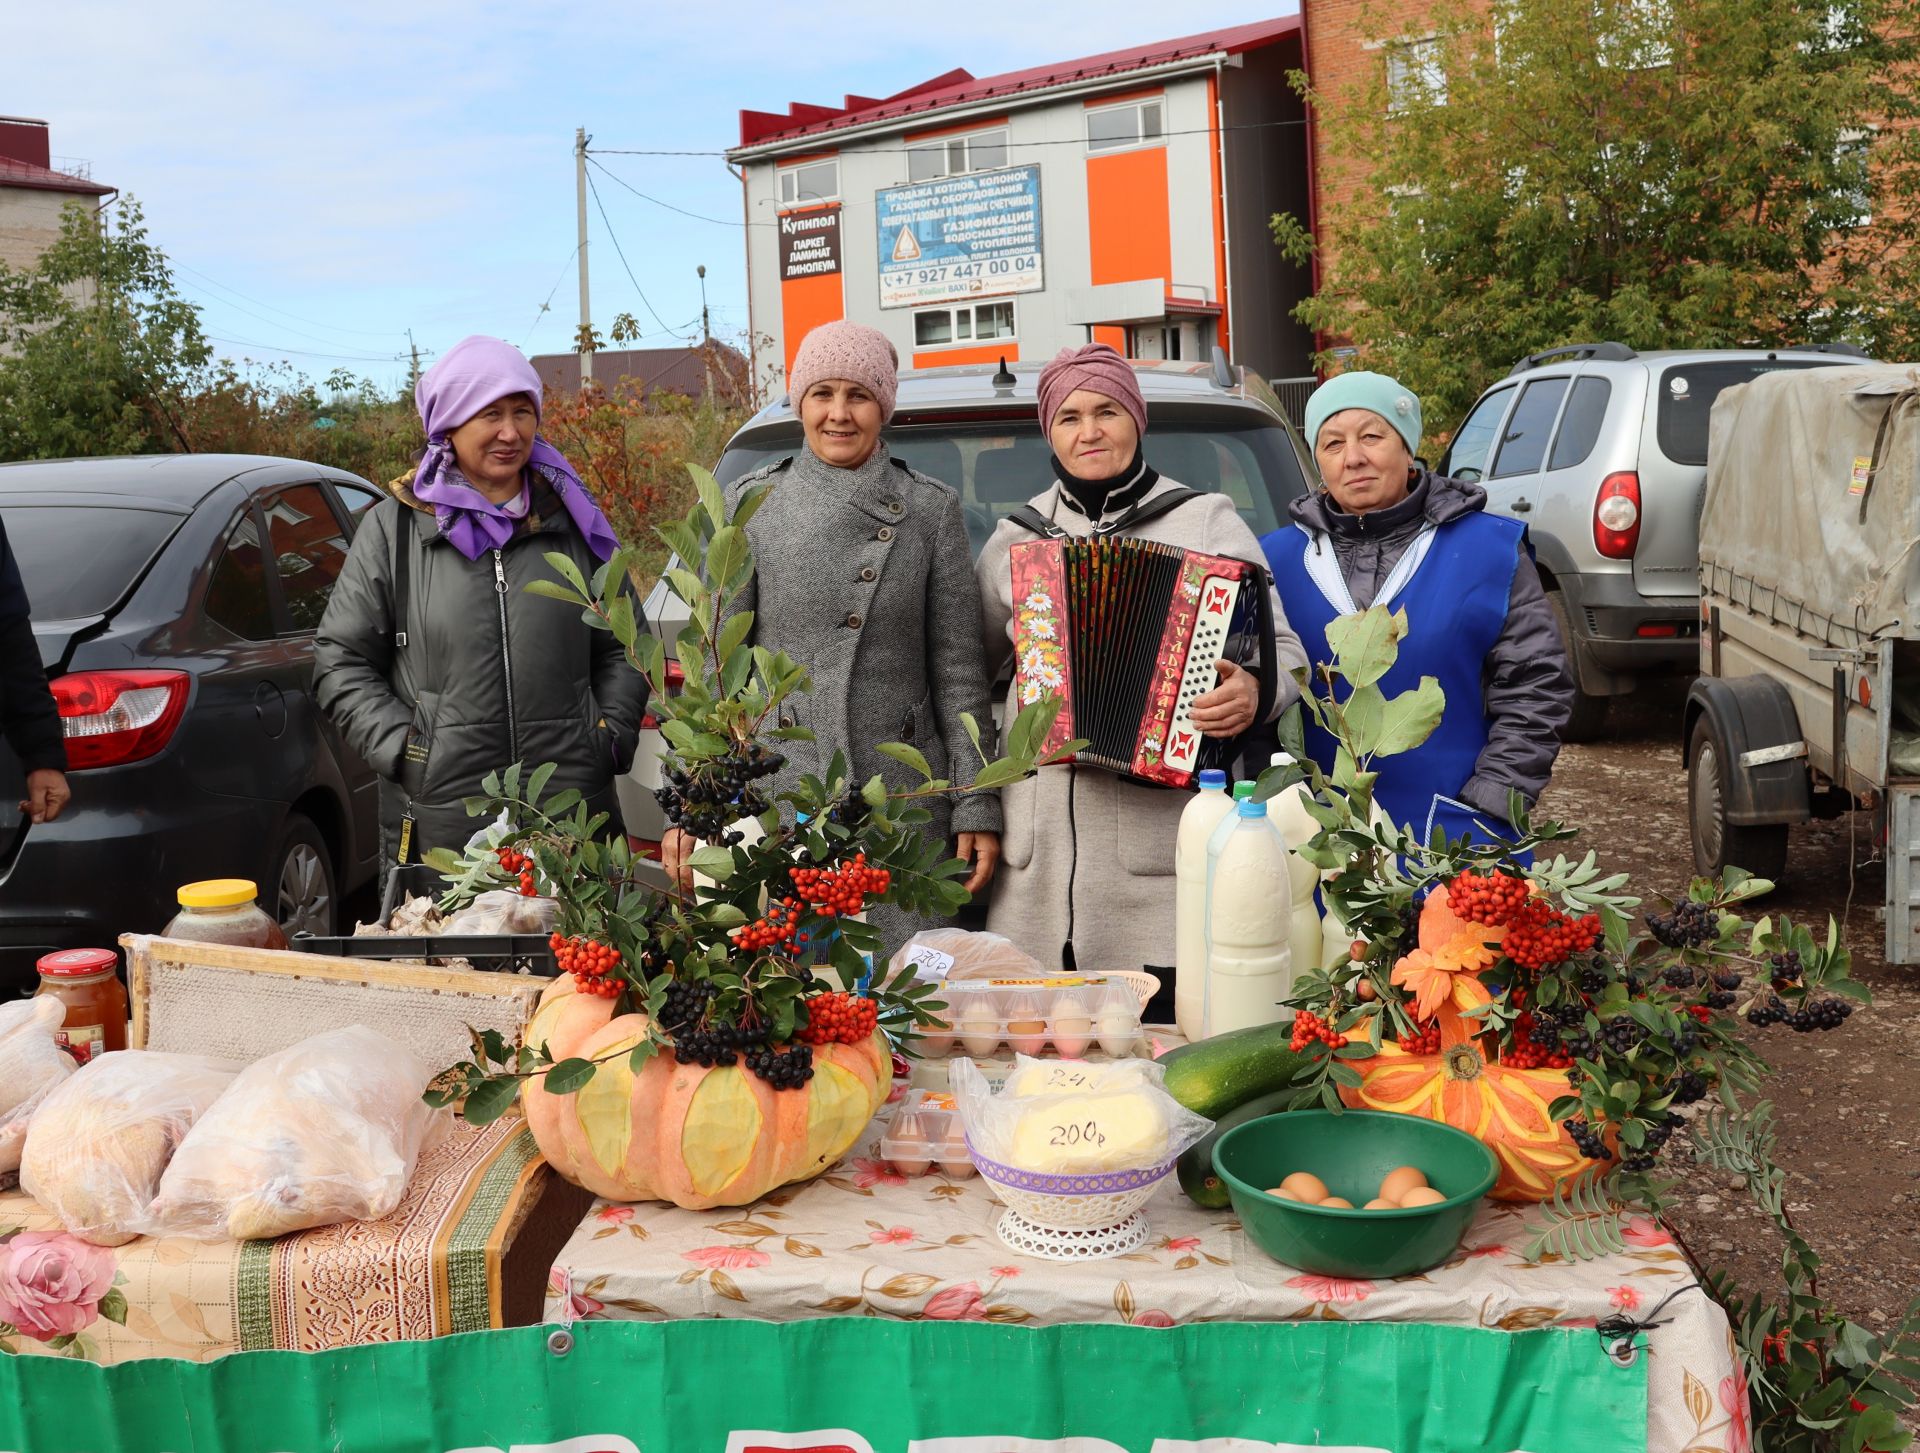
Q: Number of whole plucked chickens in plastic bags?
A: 3